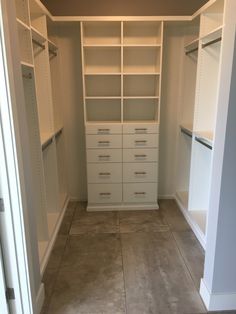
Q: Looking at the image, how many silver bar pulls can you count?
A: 10